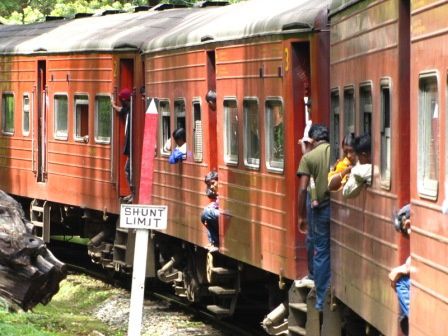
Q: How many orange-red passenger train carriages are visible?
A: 3